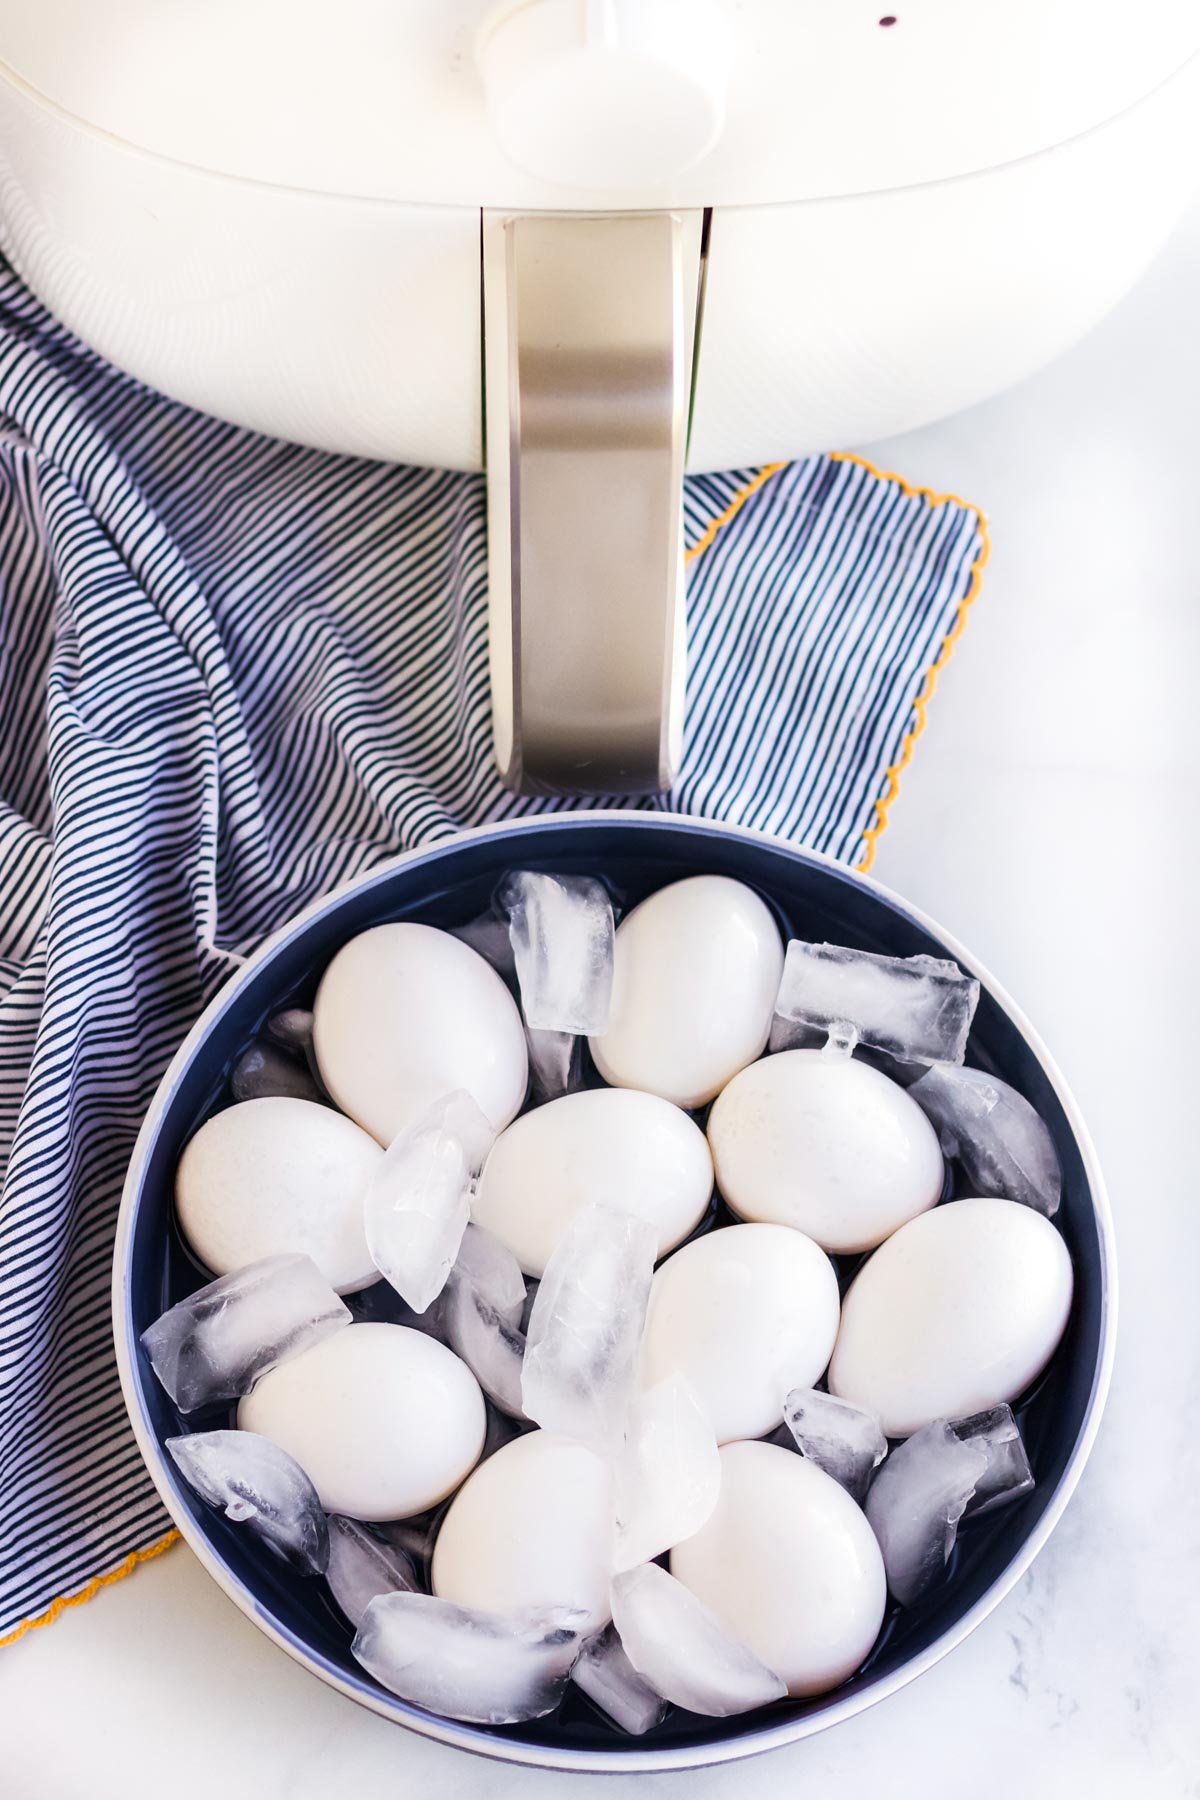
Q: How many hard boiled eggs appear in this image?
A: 10